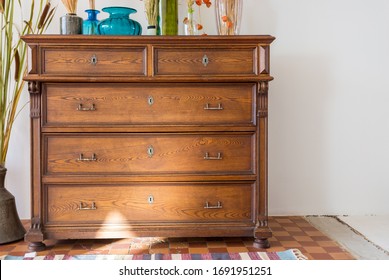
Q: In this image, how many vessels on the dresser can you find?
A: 7